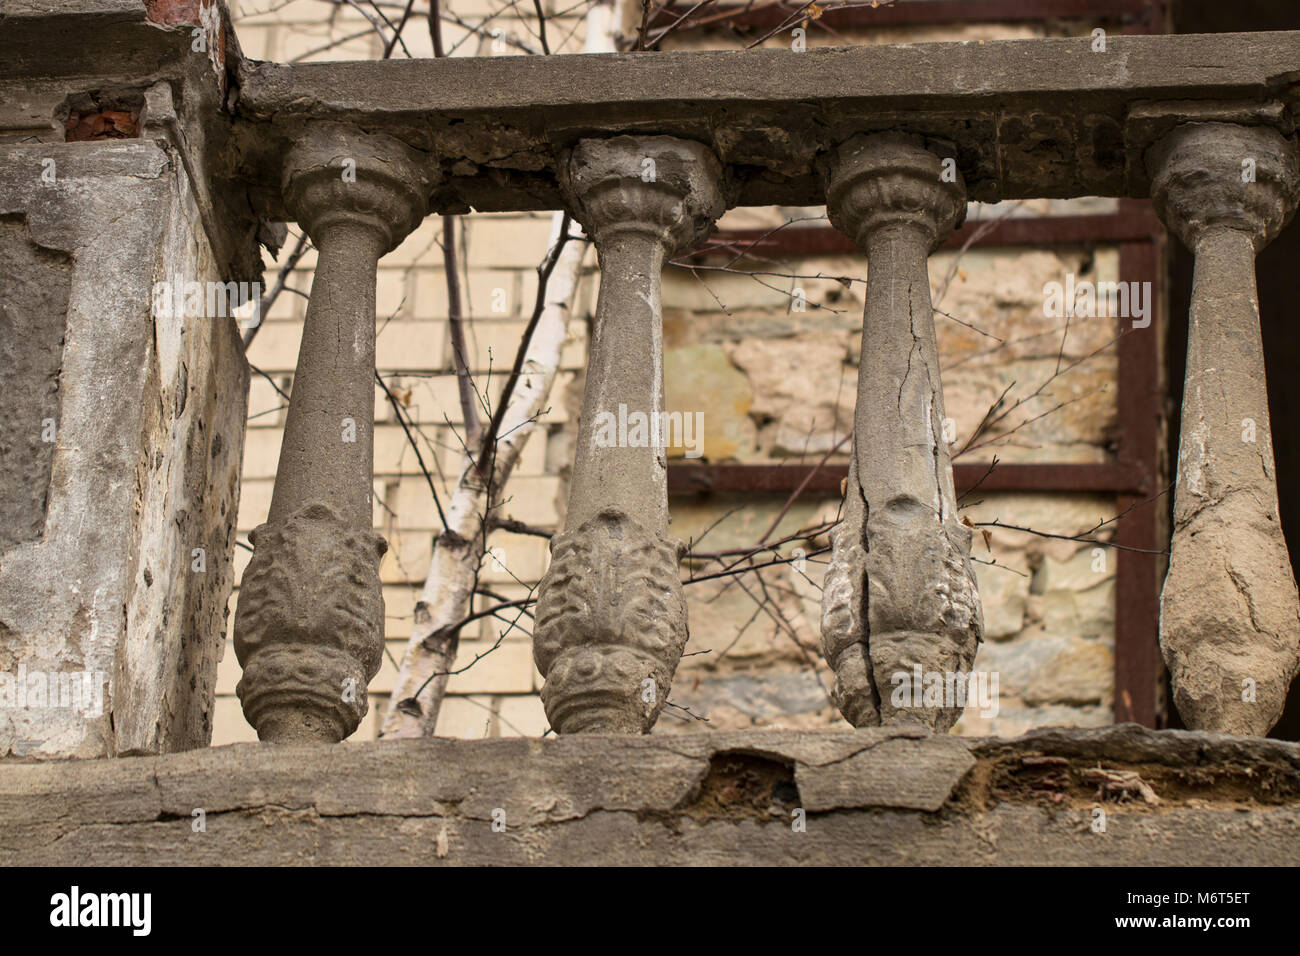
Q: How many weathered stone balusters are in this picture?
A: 4